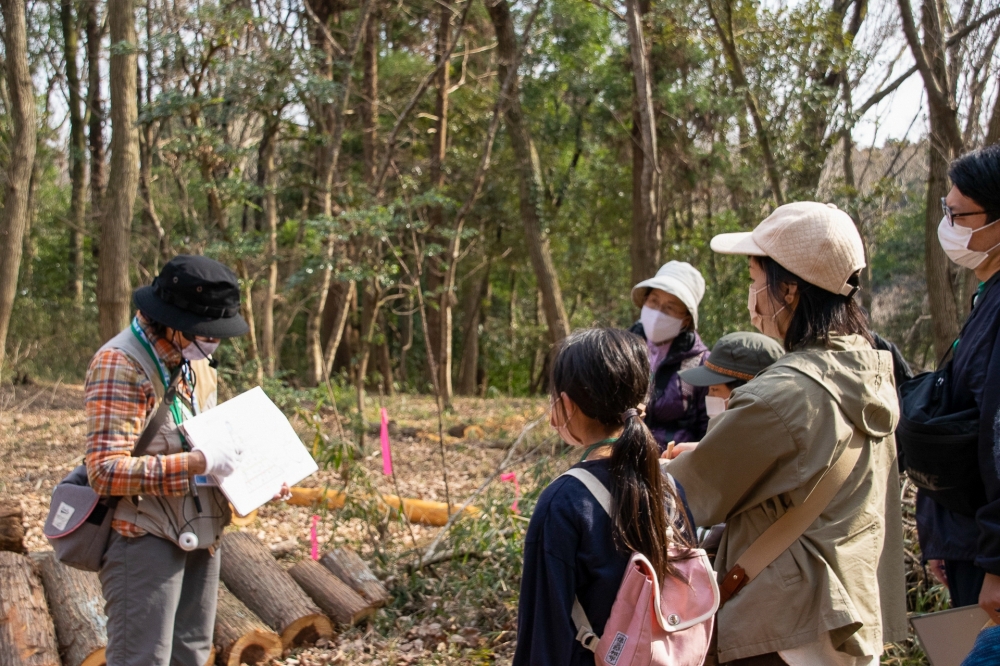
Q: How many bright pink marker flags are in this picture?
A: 3